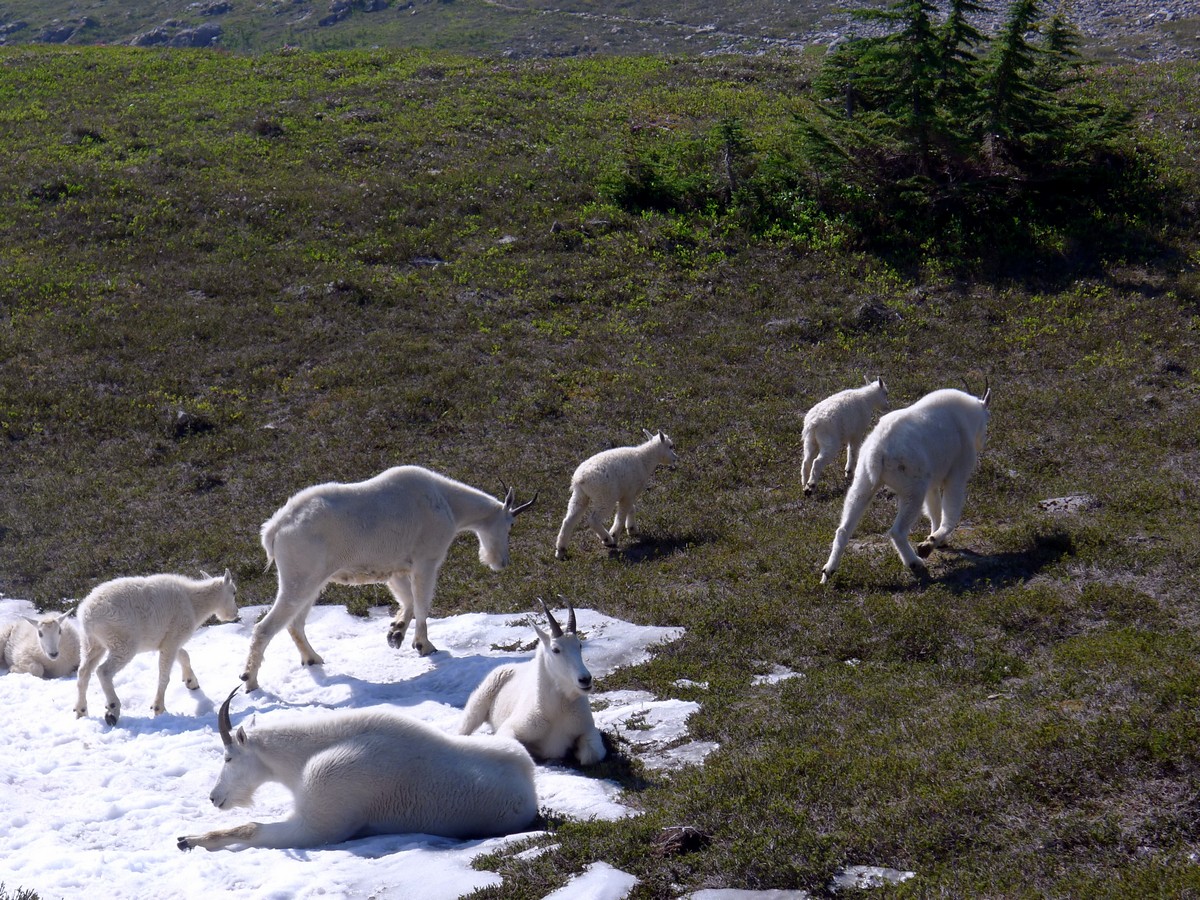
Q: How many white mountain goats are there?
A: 8